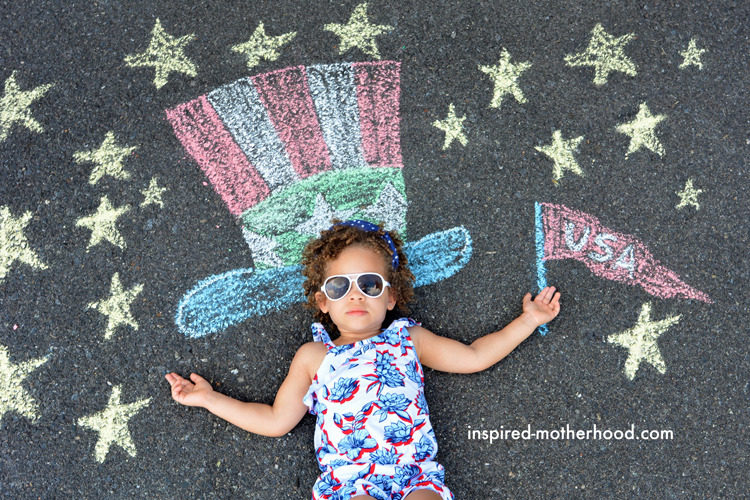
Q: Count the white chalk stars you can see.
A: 3